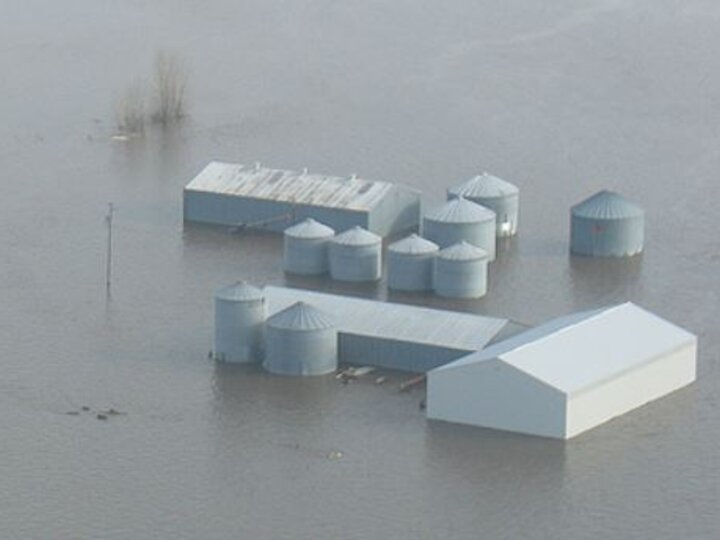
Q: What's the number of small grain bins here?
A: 4